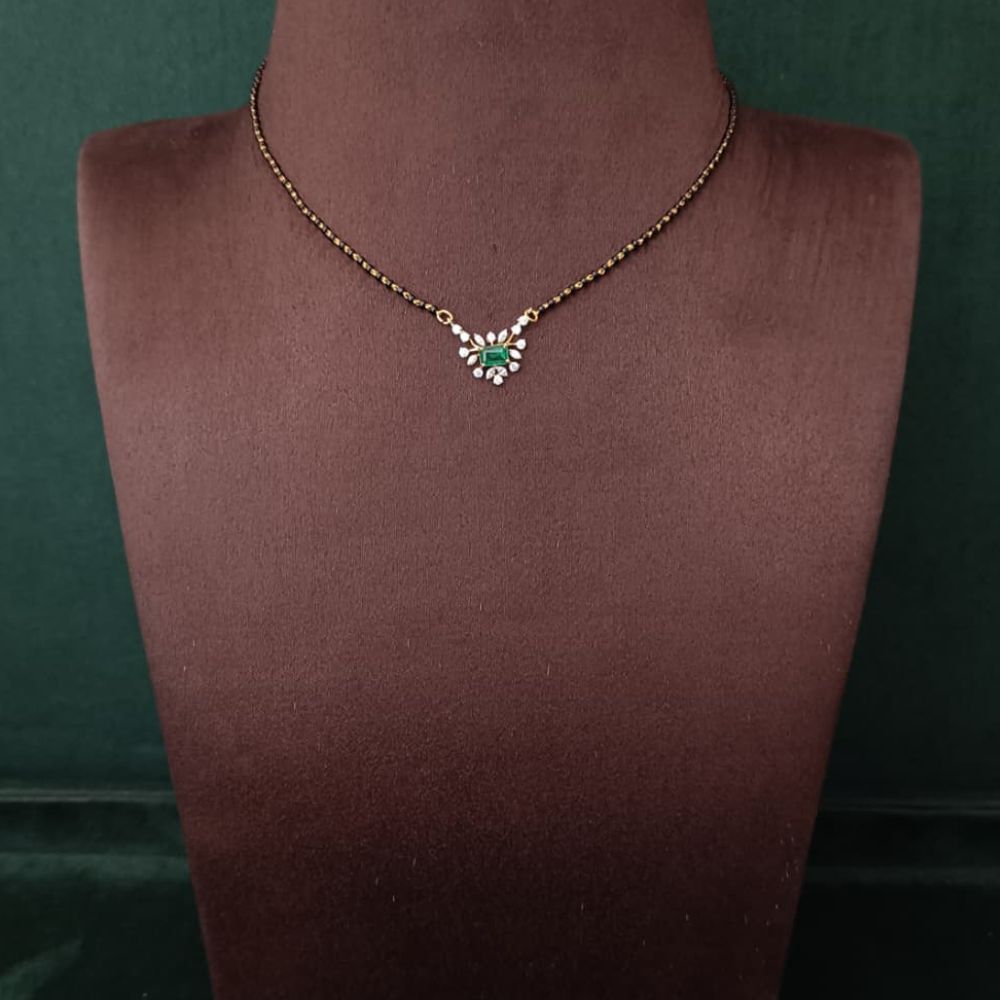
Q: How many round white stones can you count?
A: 10